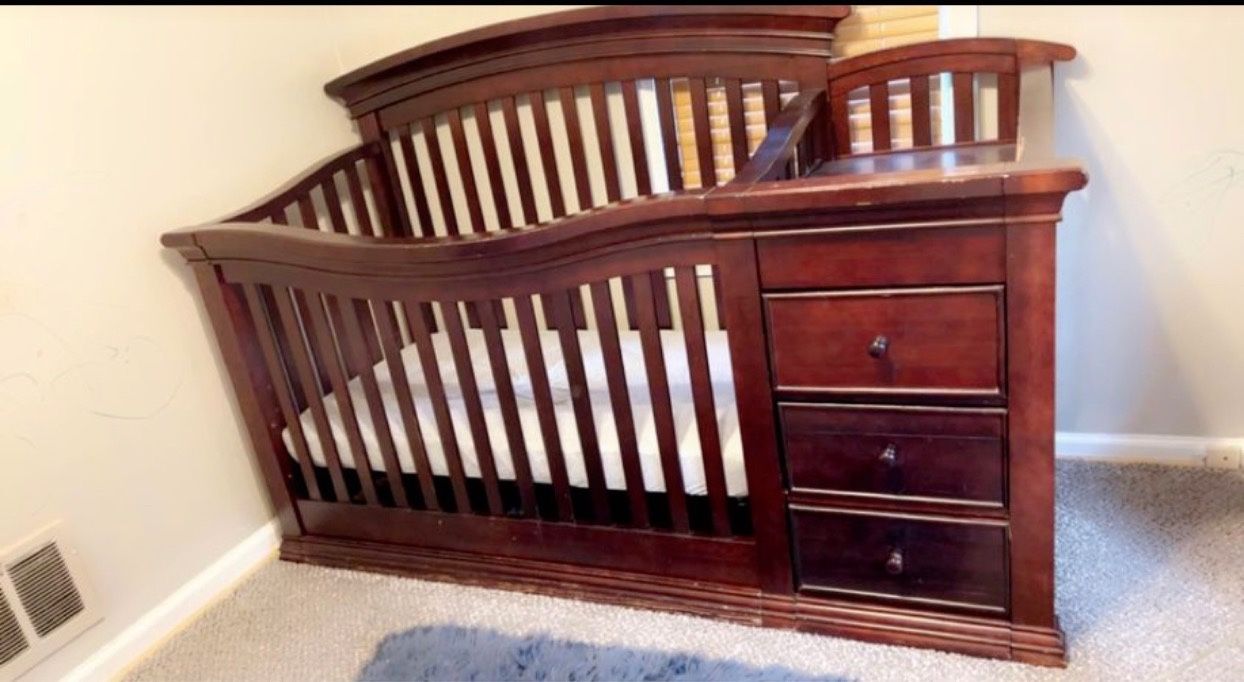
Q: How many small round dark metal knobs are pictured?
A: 3